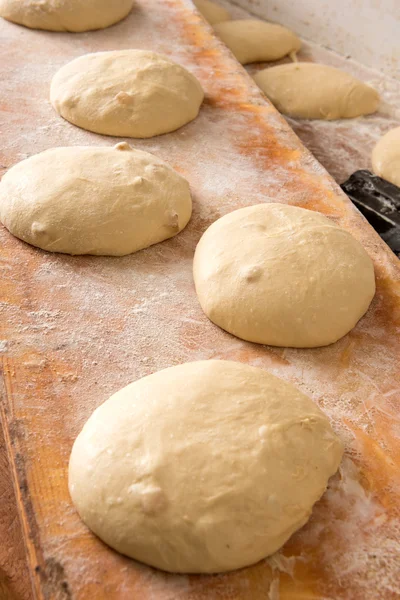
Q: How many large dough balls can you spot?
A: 5